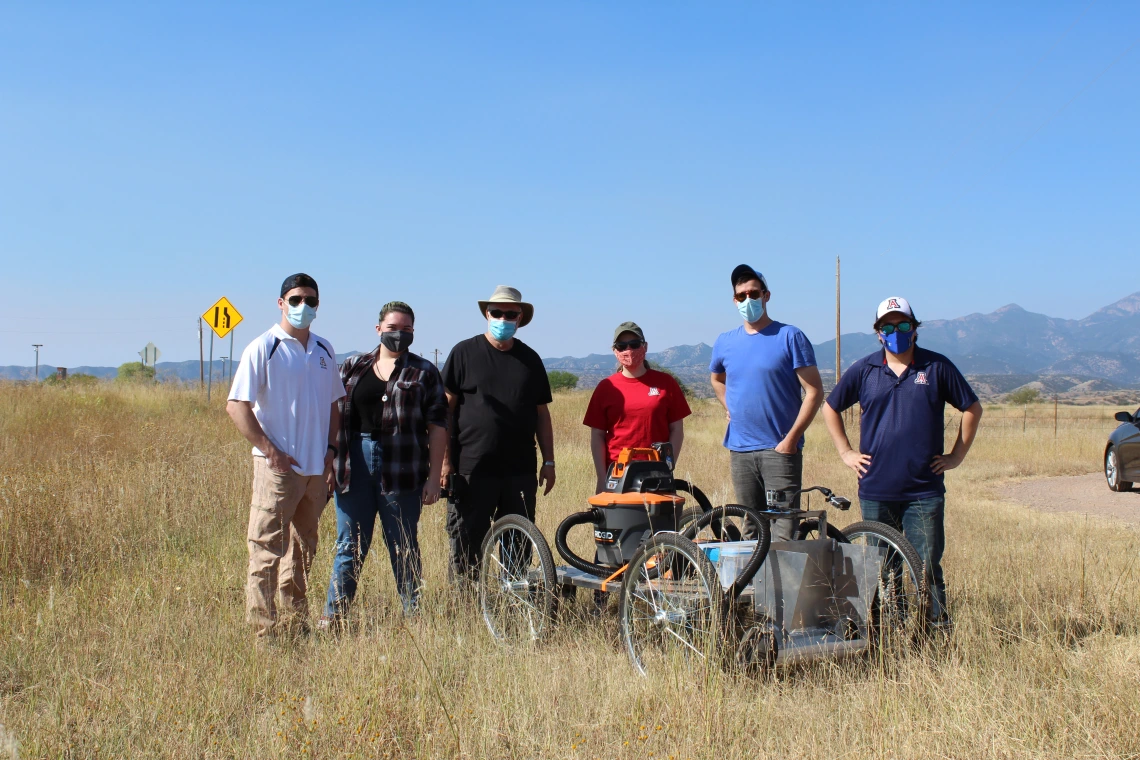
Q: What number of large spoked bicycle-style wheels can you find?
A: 4